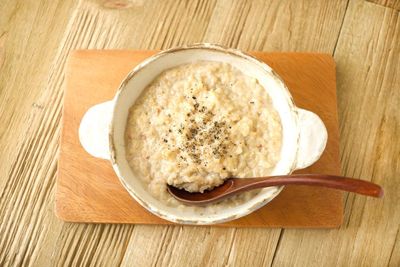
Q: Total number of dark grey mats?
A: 0